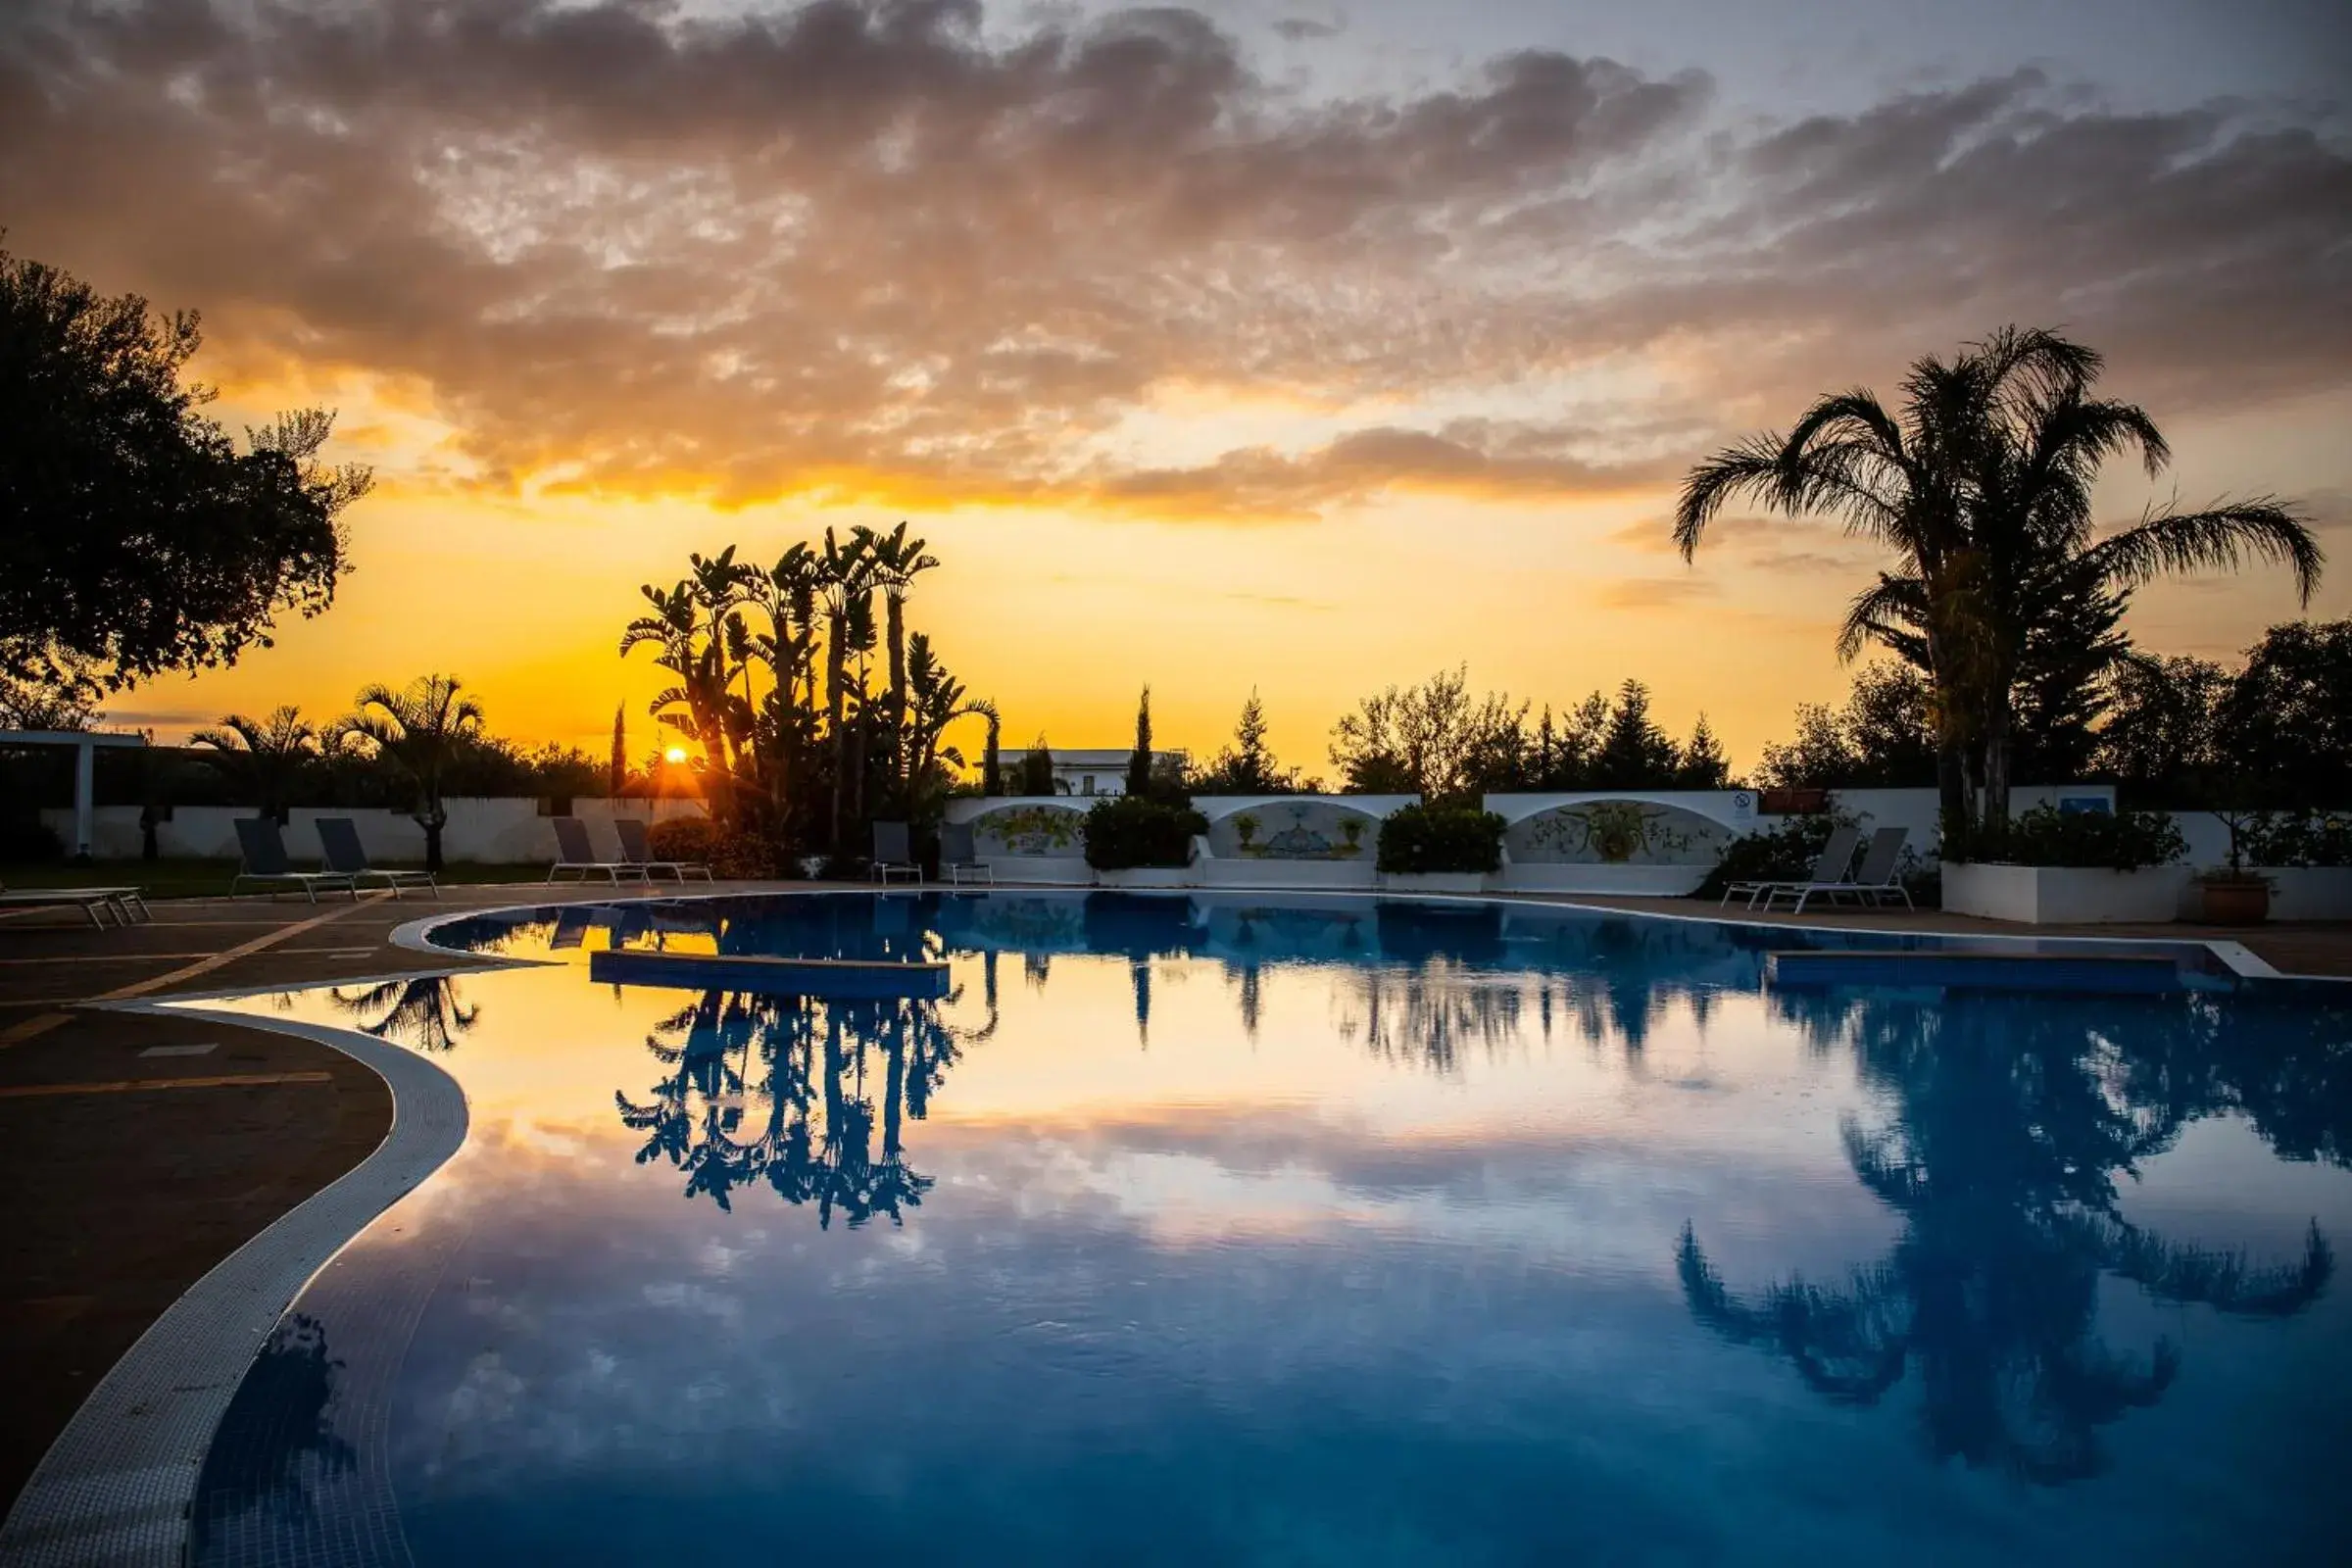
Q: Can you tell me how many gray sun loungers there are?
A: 10